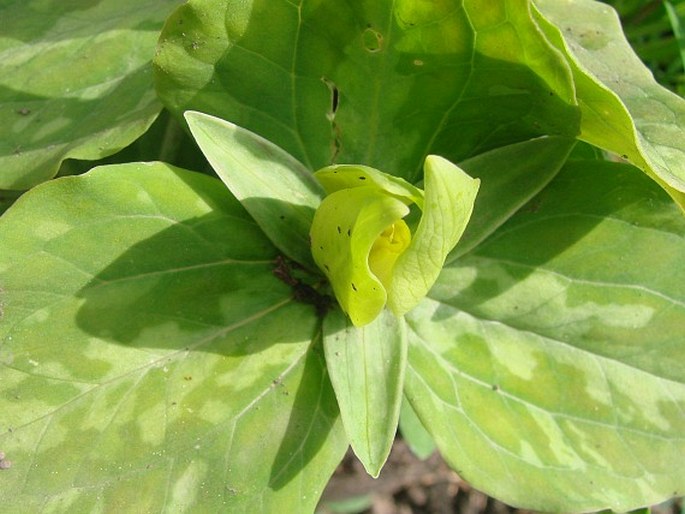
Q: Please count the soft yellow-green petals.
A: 3